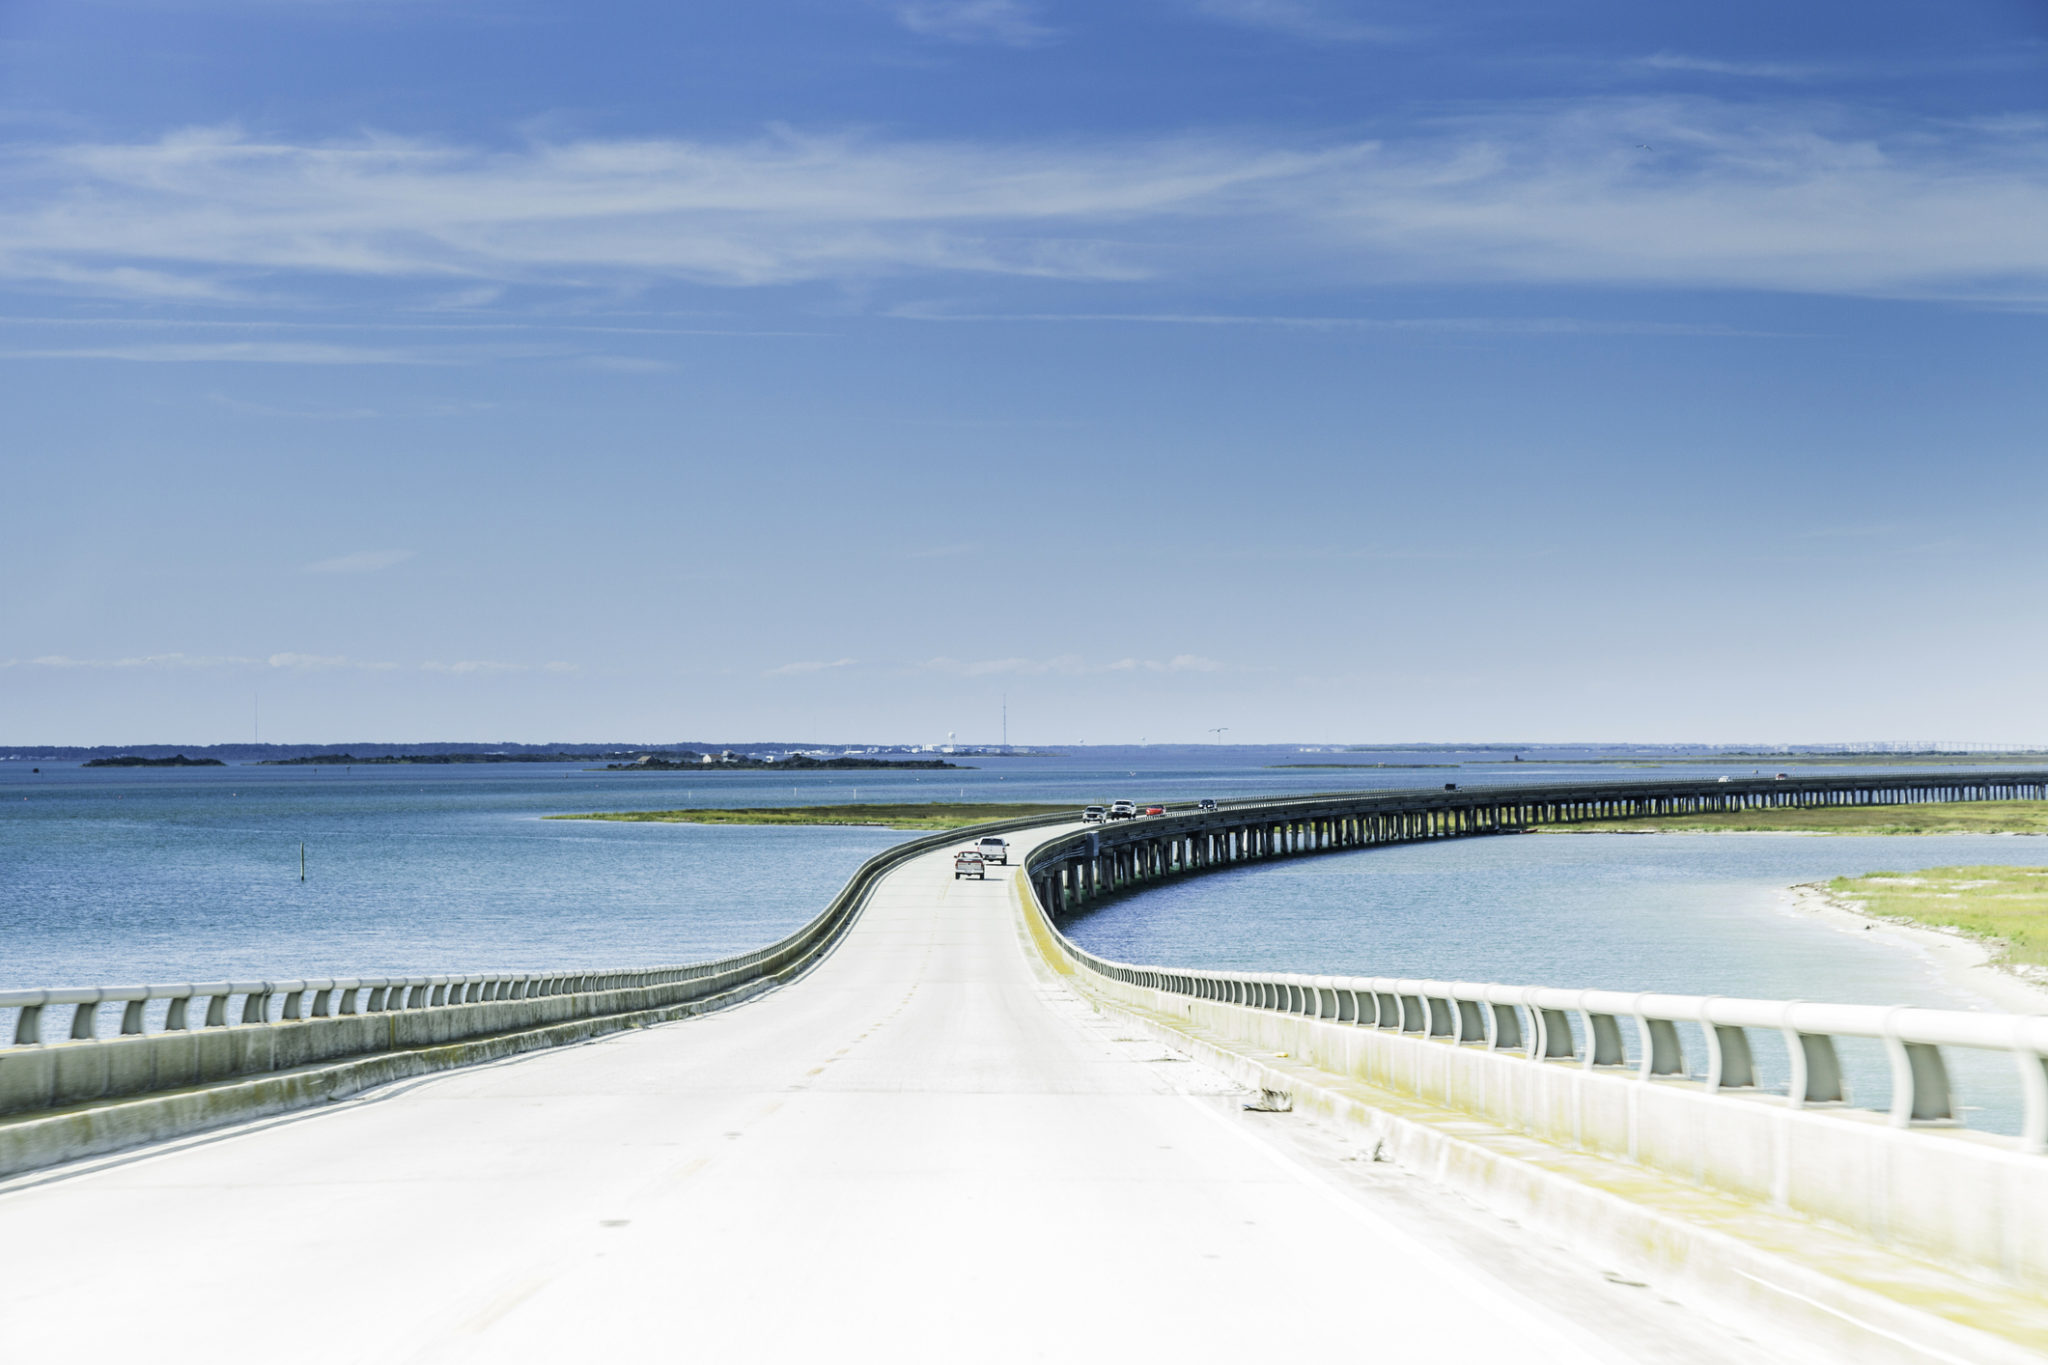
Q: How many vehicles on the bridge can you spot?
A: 9